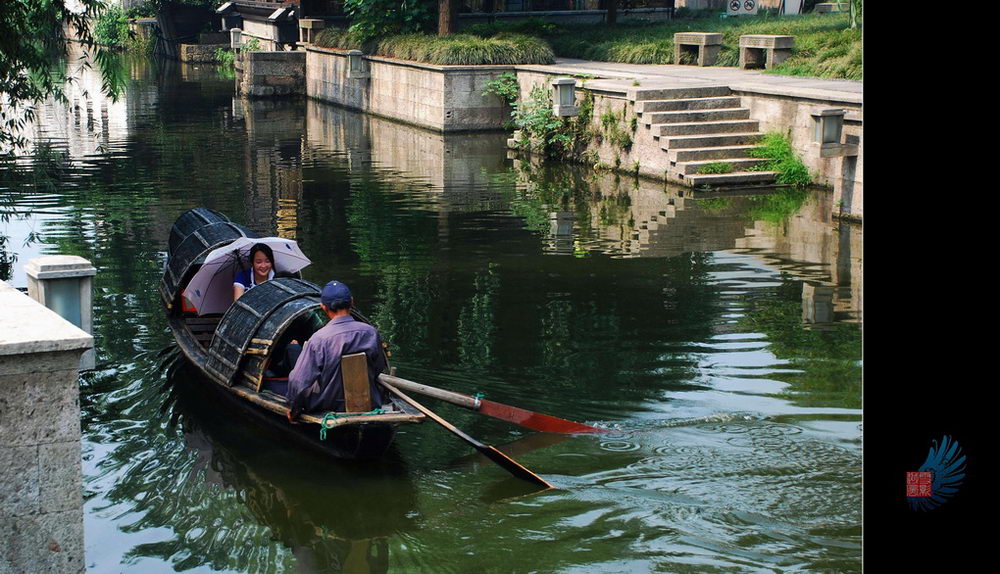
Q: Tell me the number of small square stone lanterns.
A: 5